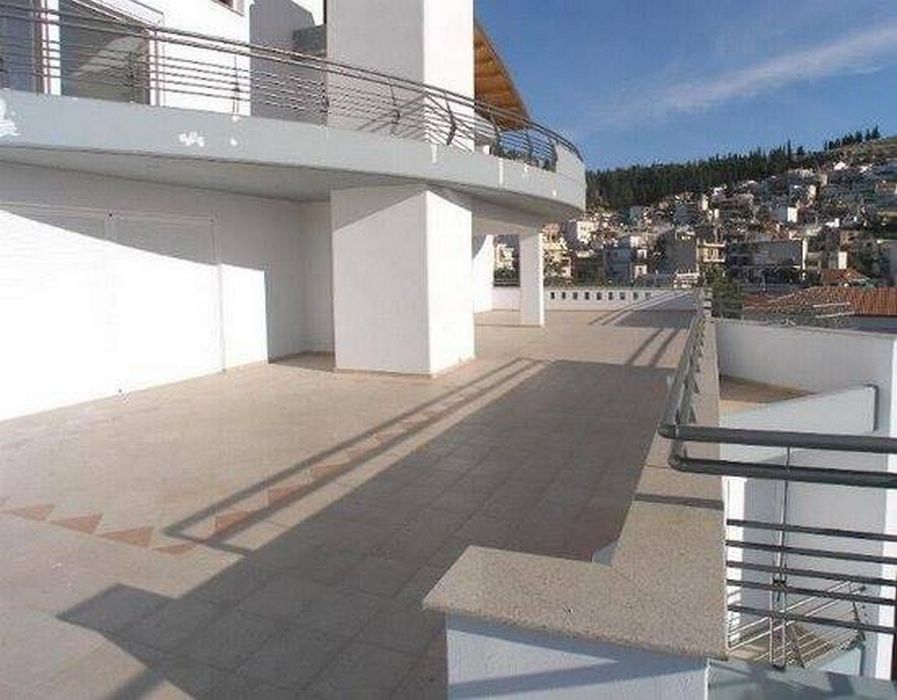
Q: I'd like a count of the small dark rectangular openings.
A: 9